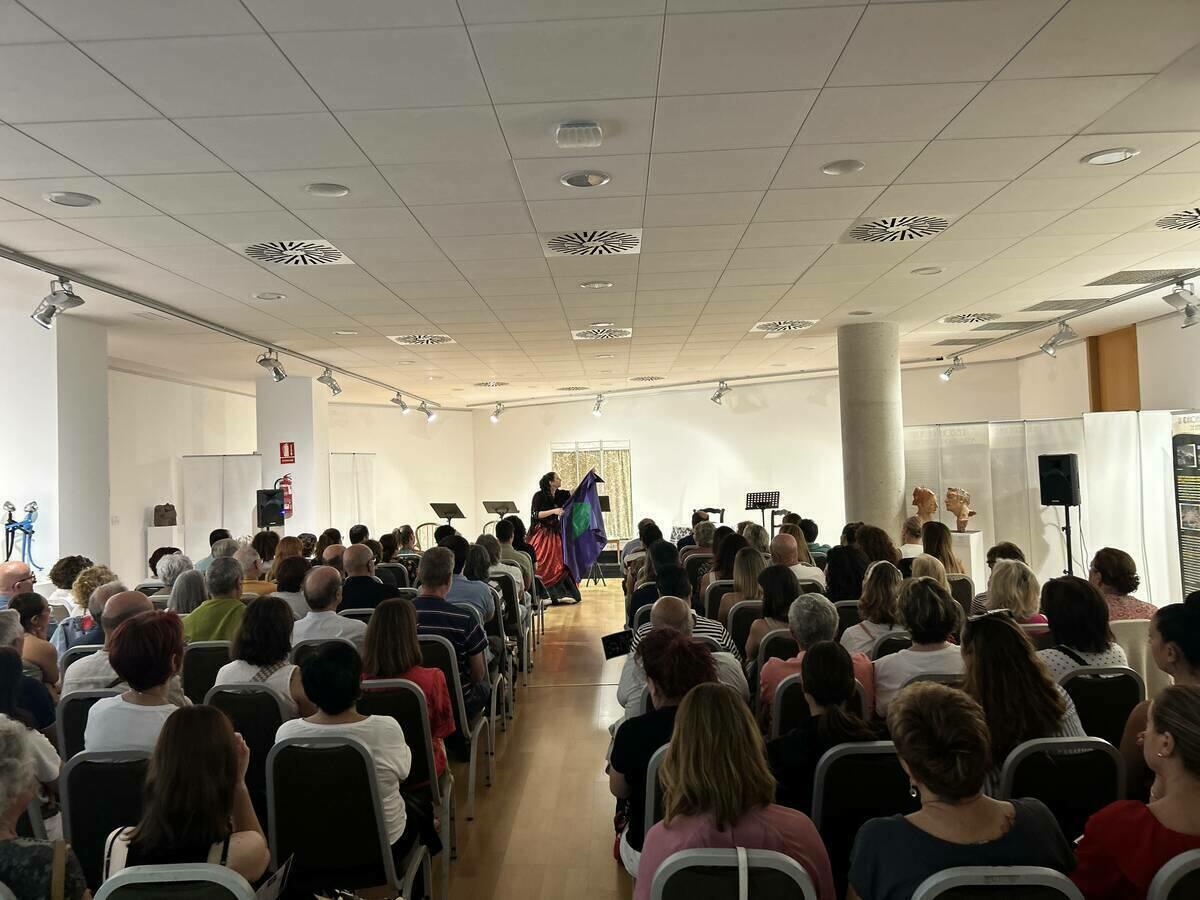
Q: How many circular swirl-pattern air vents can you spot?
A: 11